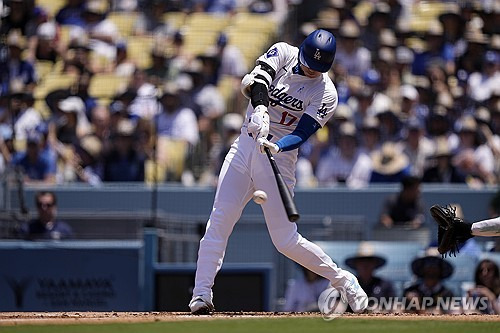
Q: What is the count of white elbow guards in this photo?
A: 1